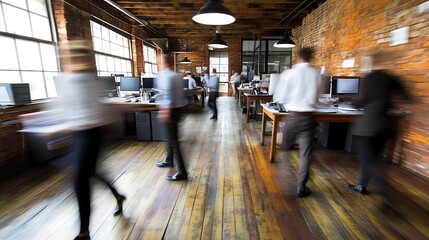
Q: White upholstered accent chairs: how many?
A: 0